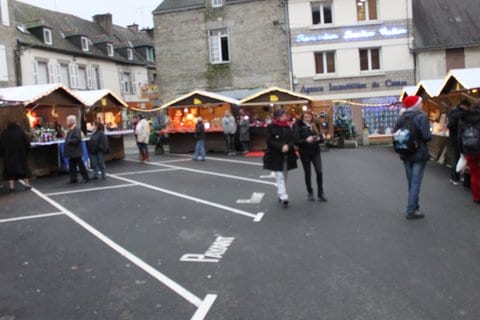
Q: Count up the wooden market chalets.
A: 7